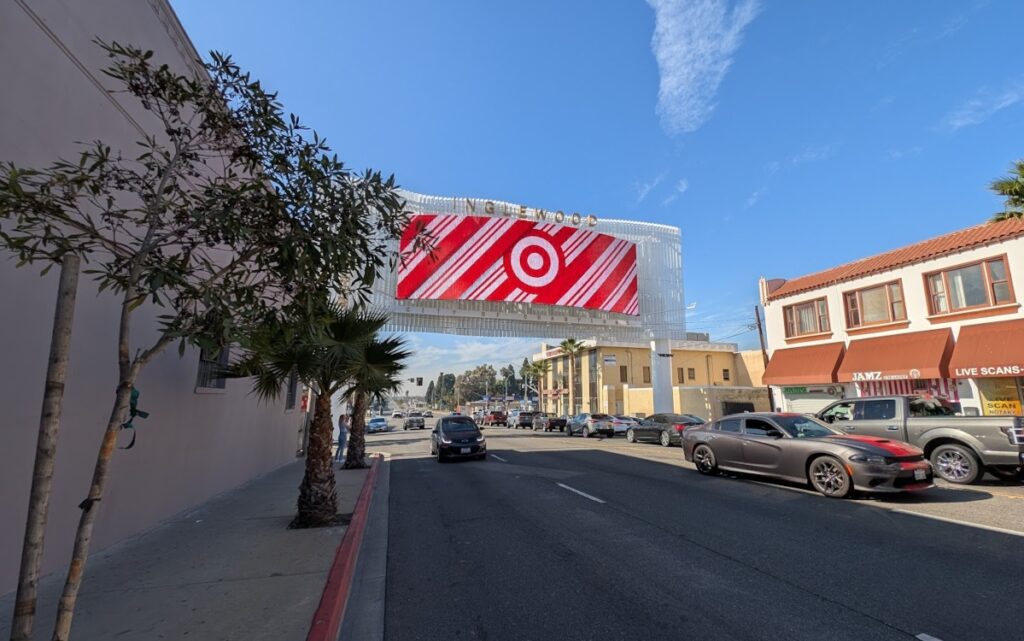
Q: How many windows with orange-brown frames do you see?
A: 3